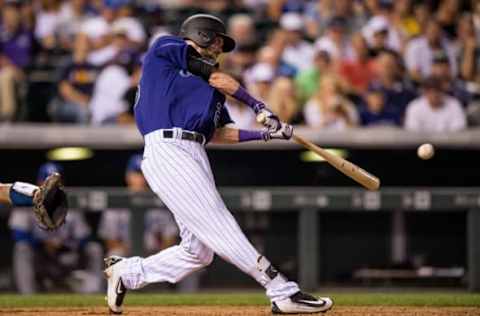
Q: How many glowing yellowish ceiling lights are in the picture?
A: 2